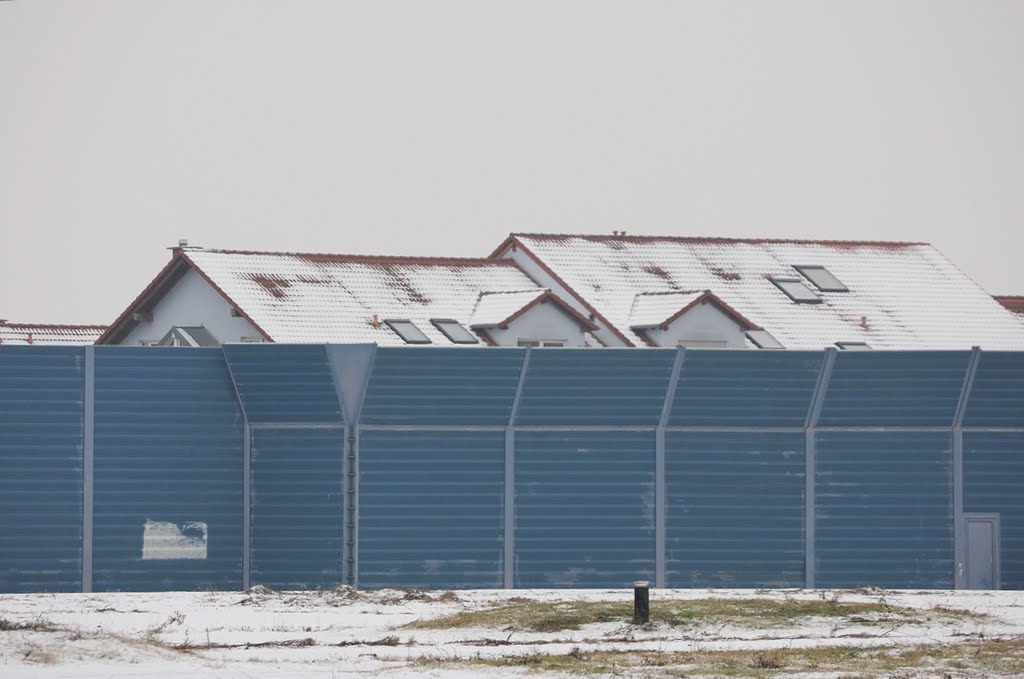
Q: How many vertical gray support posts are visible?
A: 7